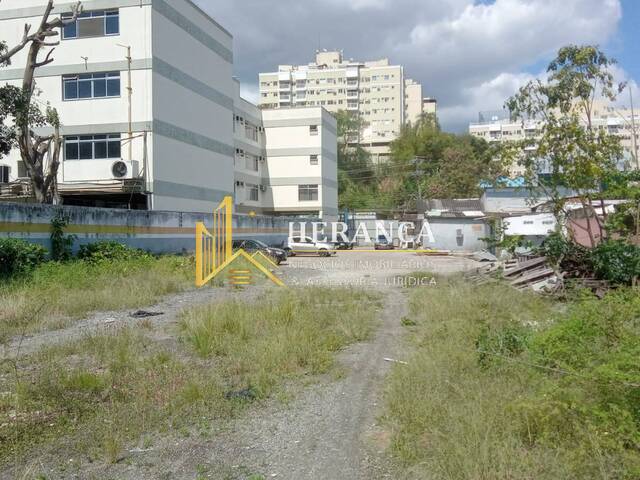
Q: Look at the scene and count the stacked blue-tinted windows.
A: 3